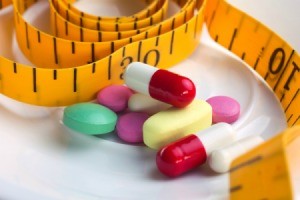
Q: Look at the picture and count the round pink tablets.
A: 3